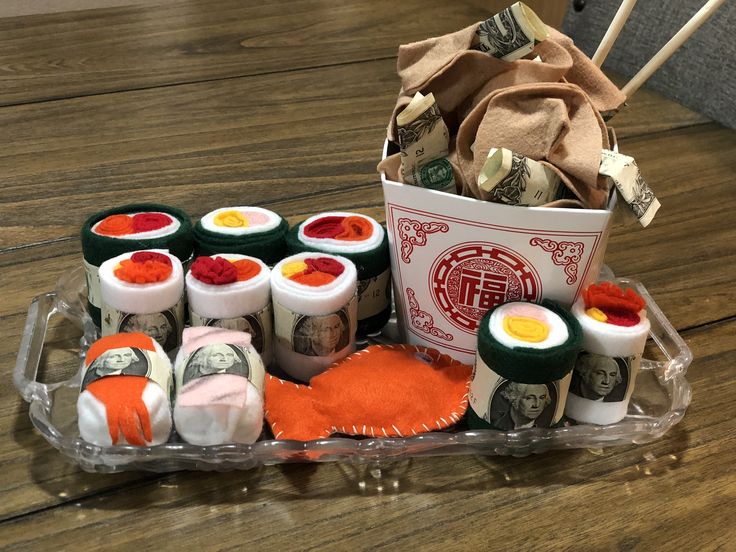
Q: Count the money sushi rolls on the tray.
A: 10